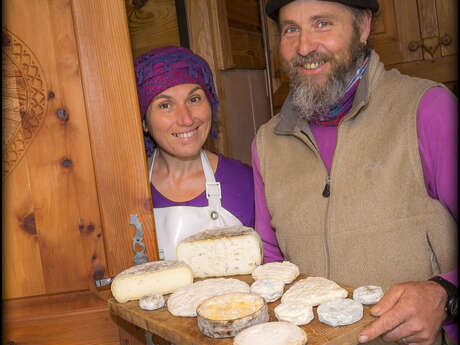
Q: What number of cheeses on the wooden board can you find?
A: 12